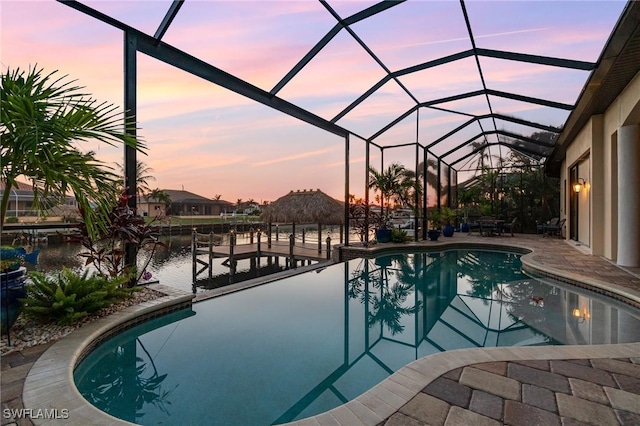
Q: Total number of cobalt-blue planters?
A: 5